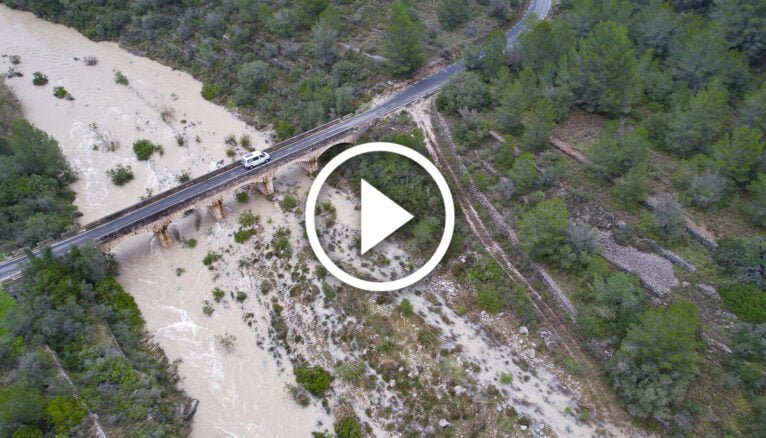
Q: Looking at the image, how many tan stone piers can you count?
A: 4